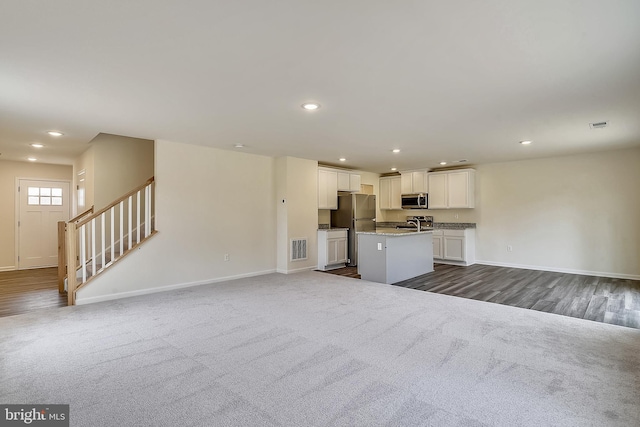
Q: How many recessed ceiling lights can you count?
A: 9